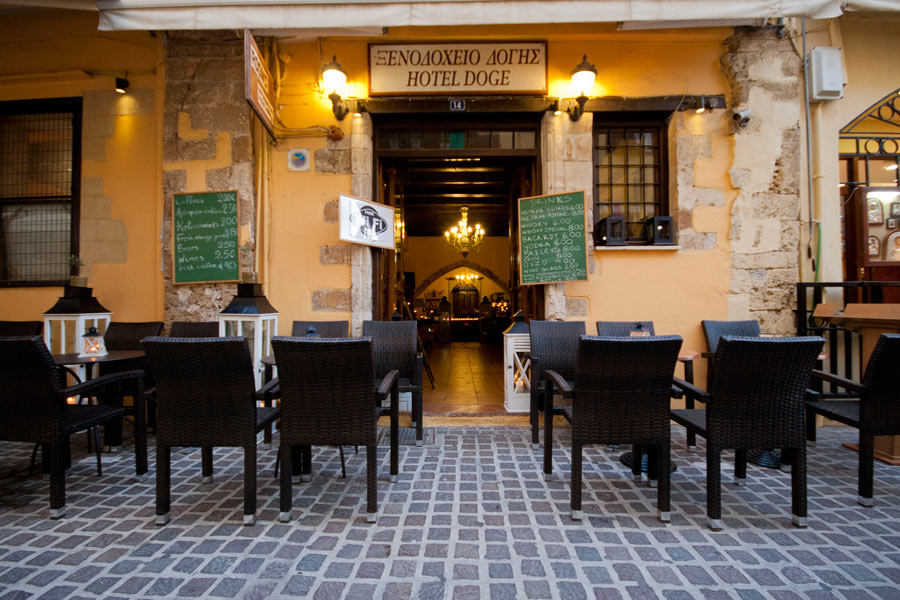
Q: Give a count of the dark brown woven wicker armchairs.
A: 14